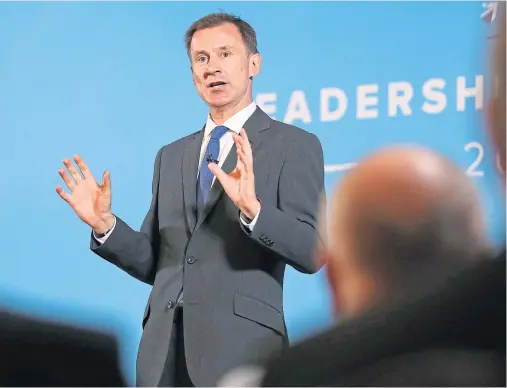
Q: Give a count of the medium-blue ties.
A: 1